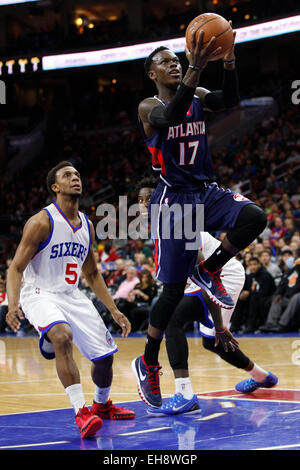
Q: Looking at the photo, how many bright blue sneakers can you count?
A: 2